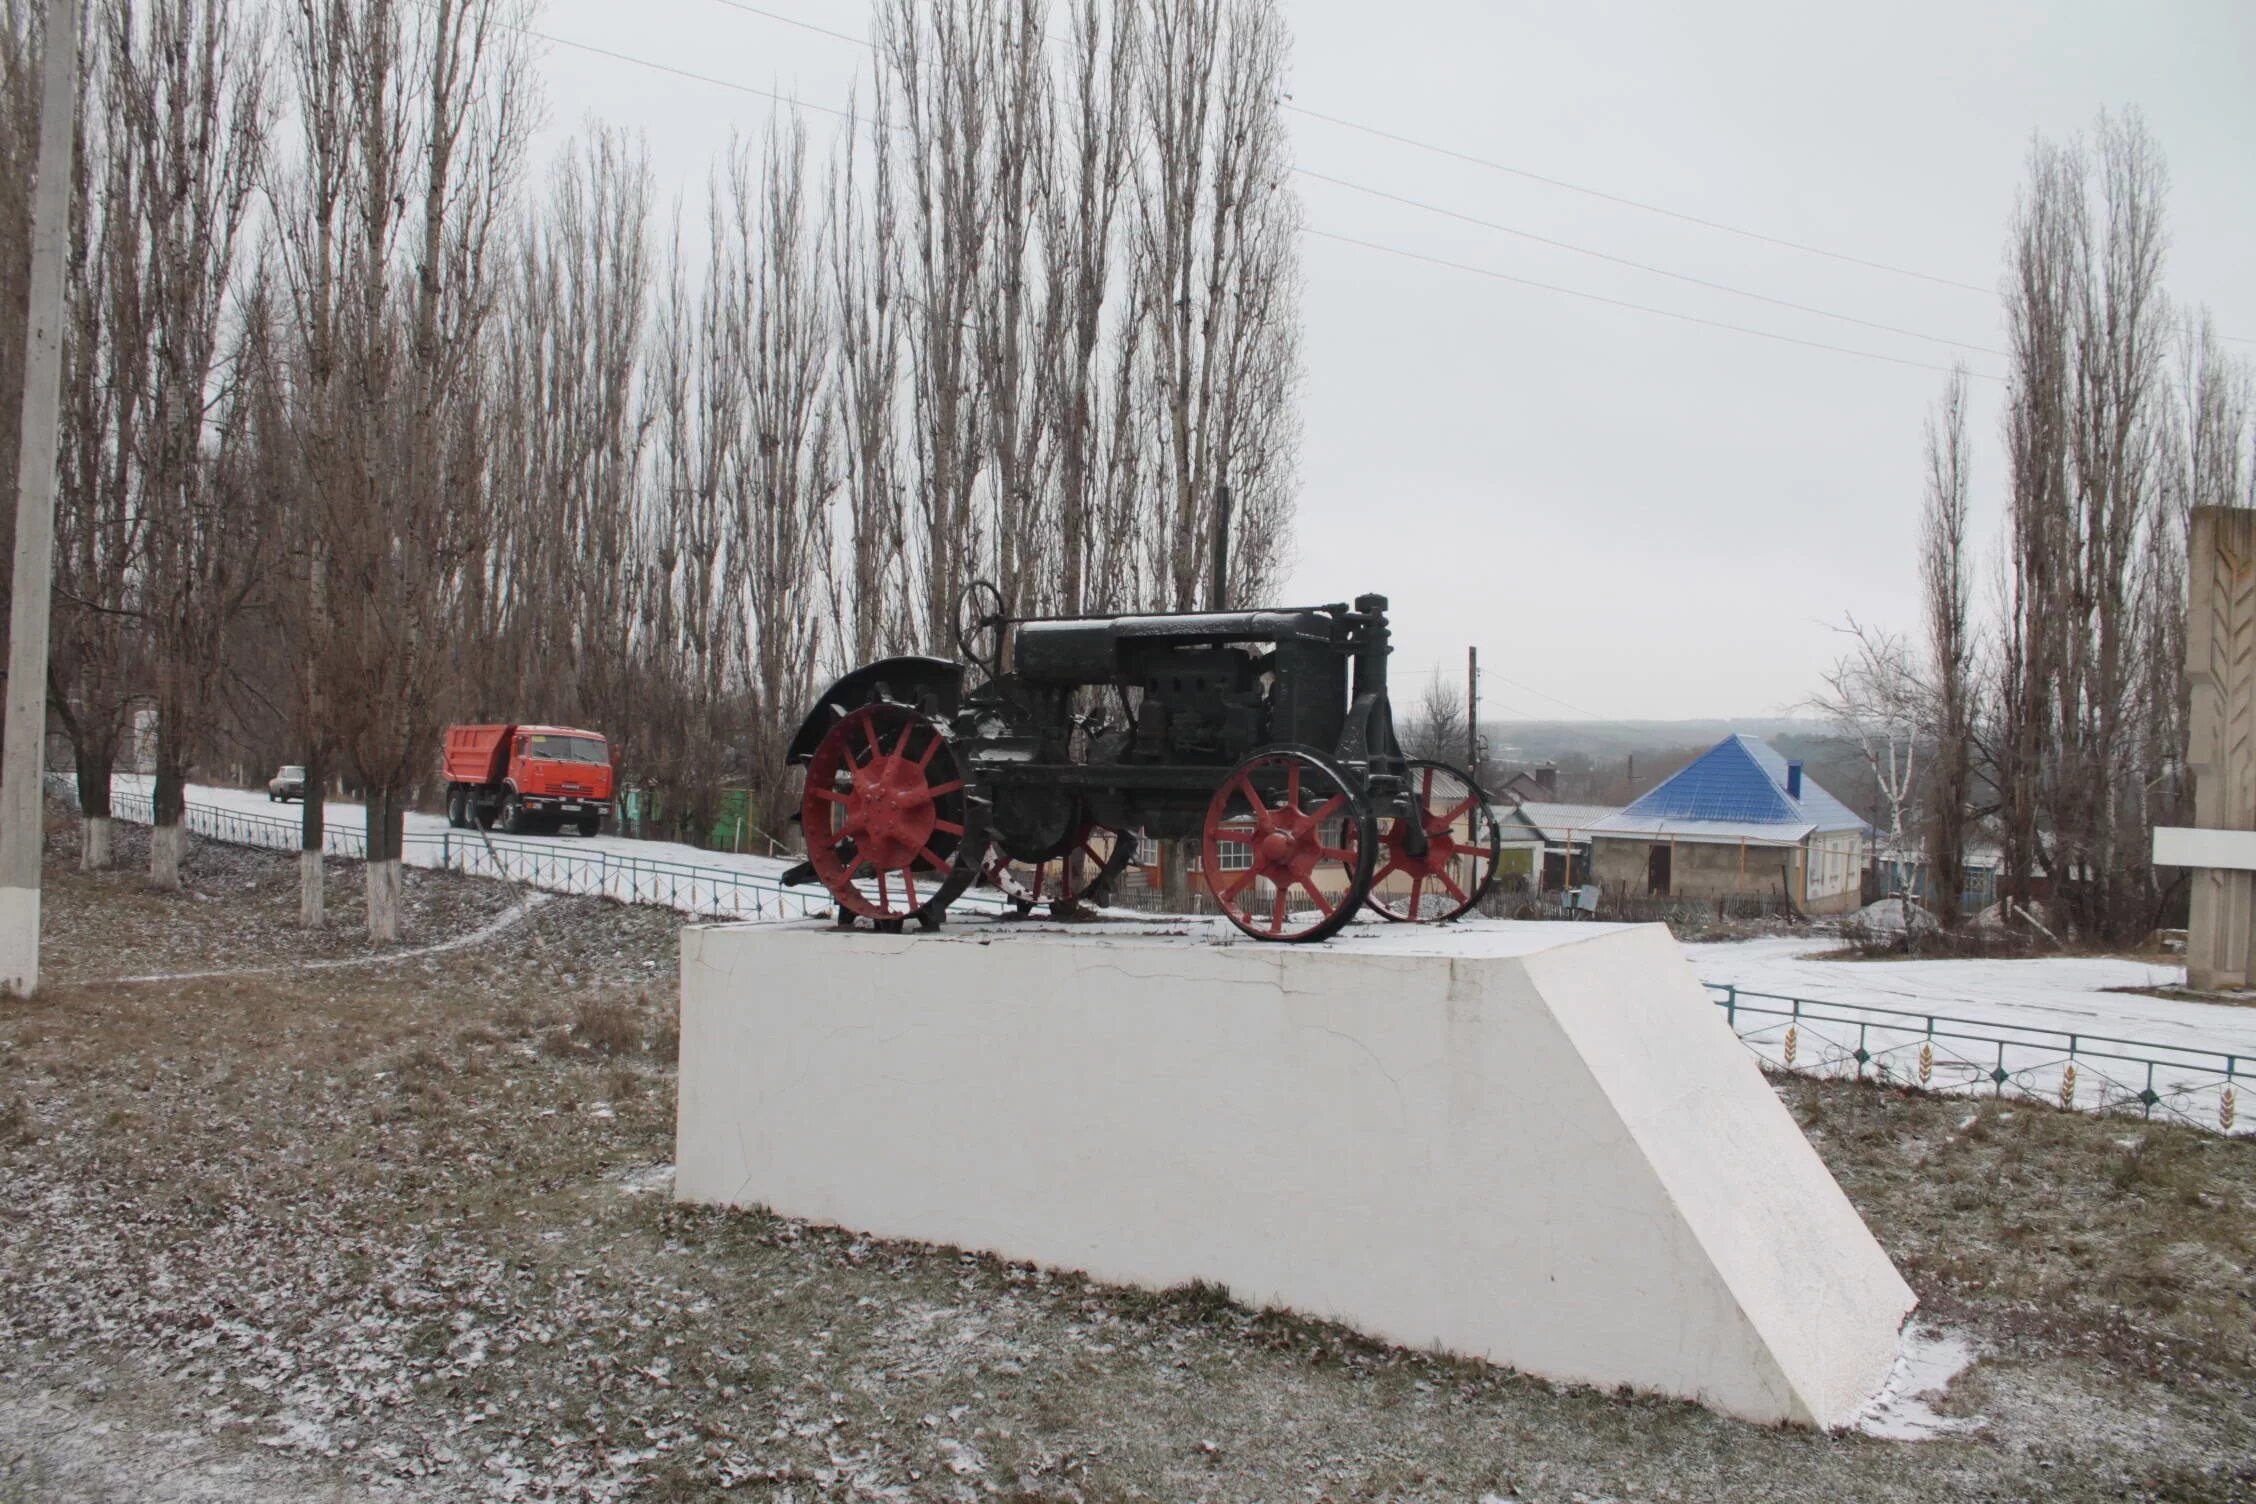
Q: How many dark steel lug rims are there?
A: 2